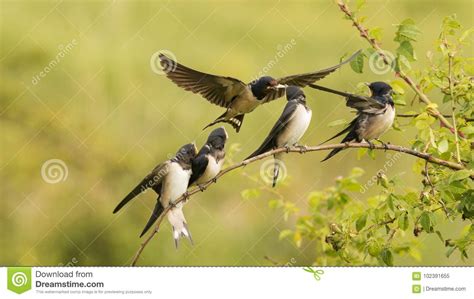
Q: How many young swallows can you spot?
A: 4